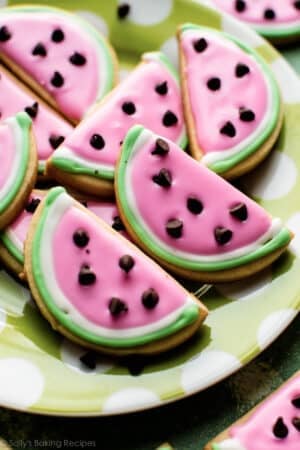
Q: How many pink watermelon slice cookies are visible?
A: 10